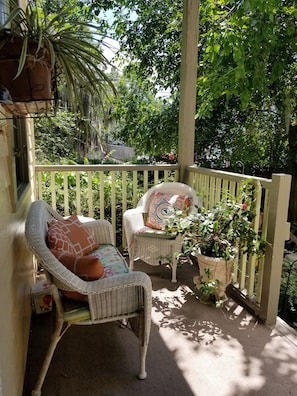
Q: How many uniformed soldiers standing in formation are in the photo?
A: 0